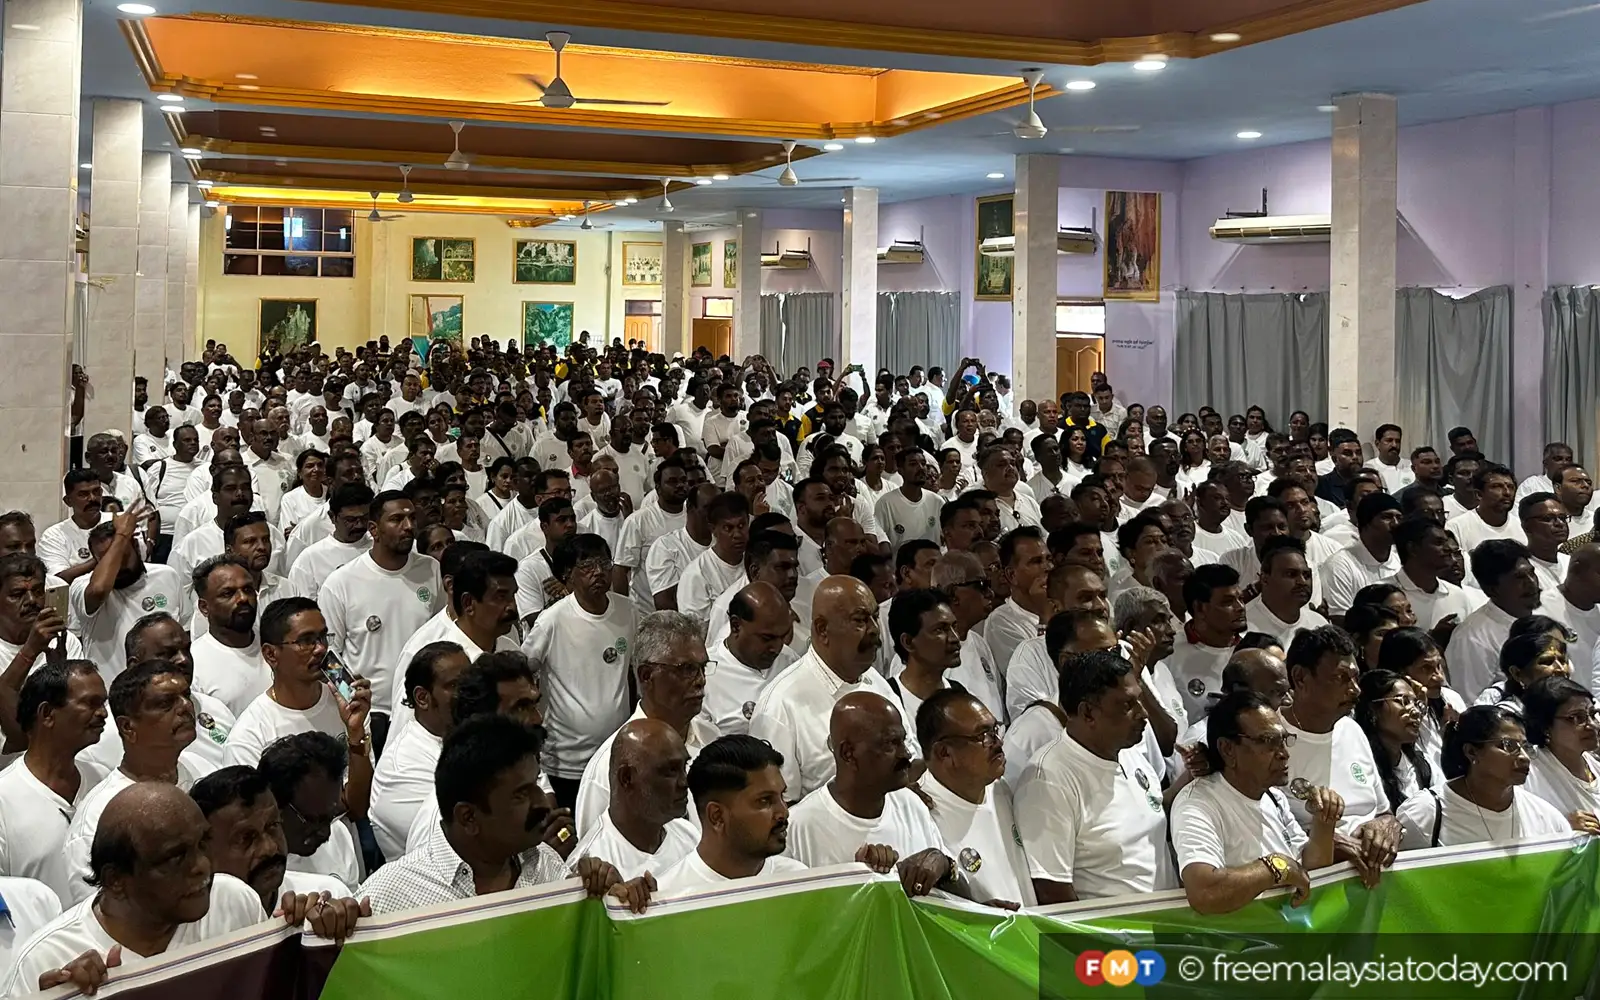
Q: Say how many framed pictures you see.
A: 10